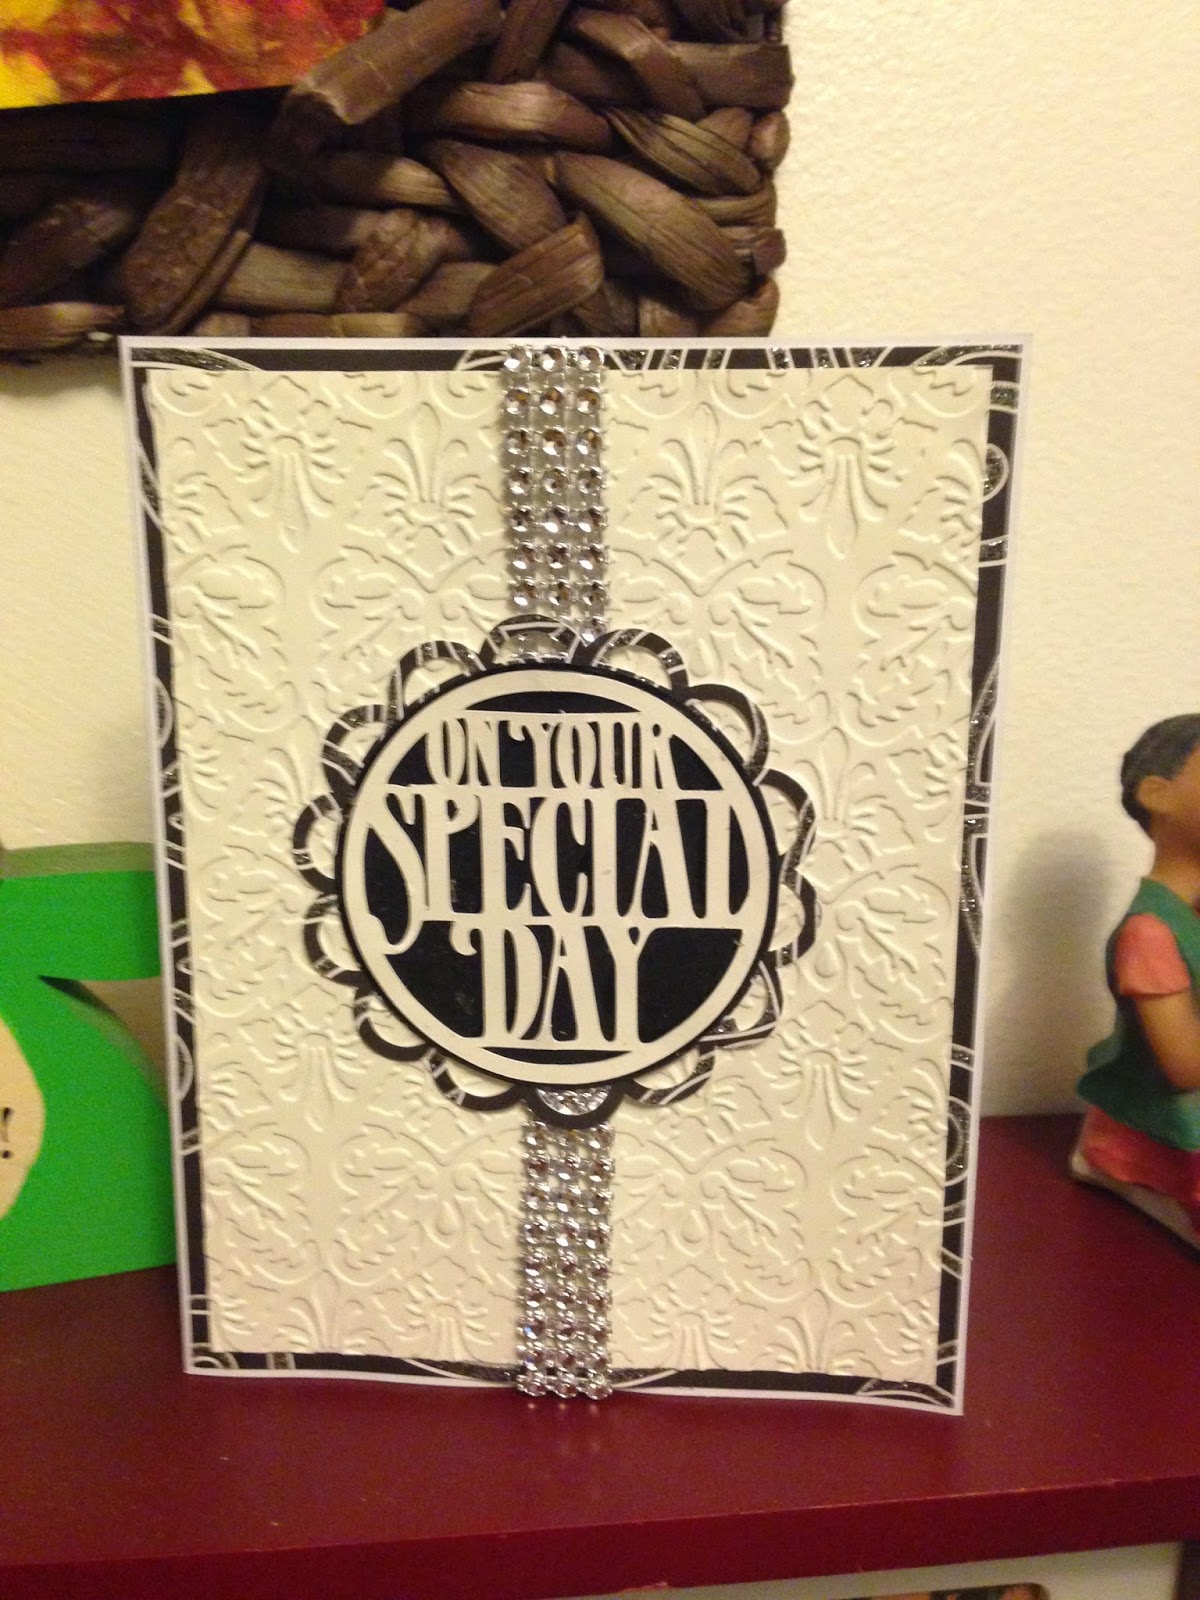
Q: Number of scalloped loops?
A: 14